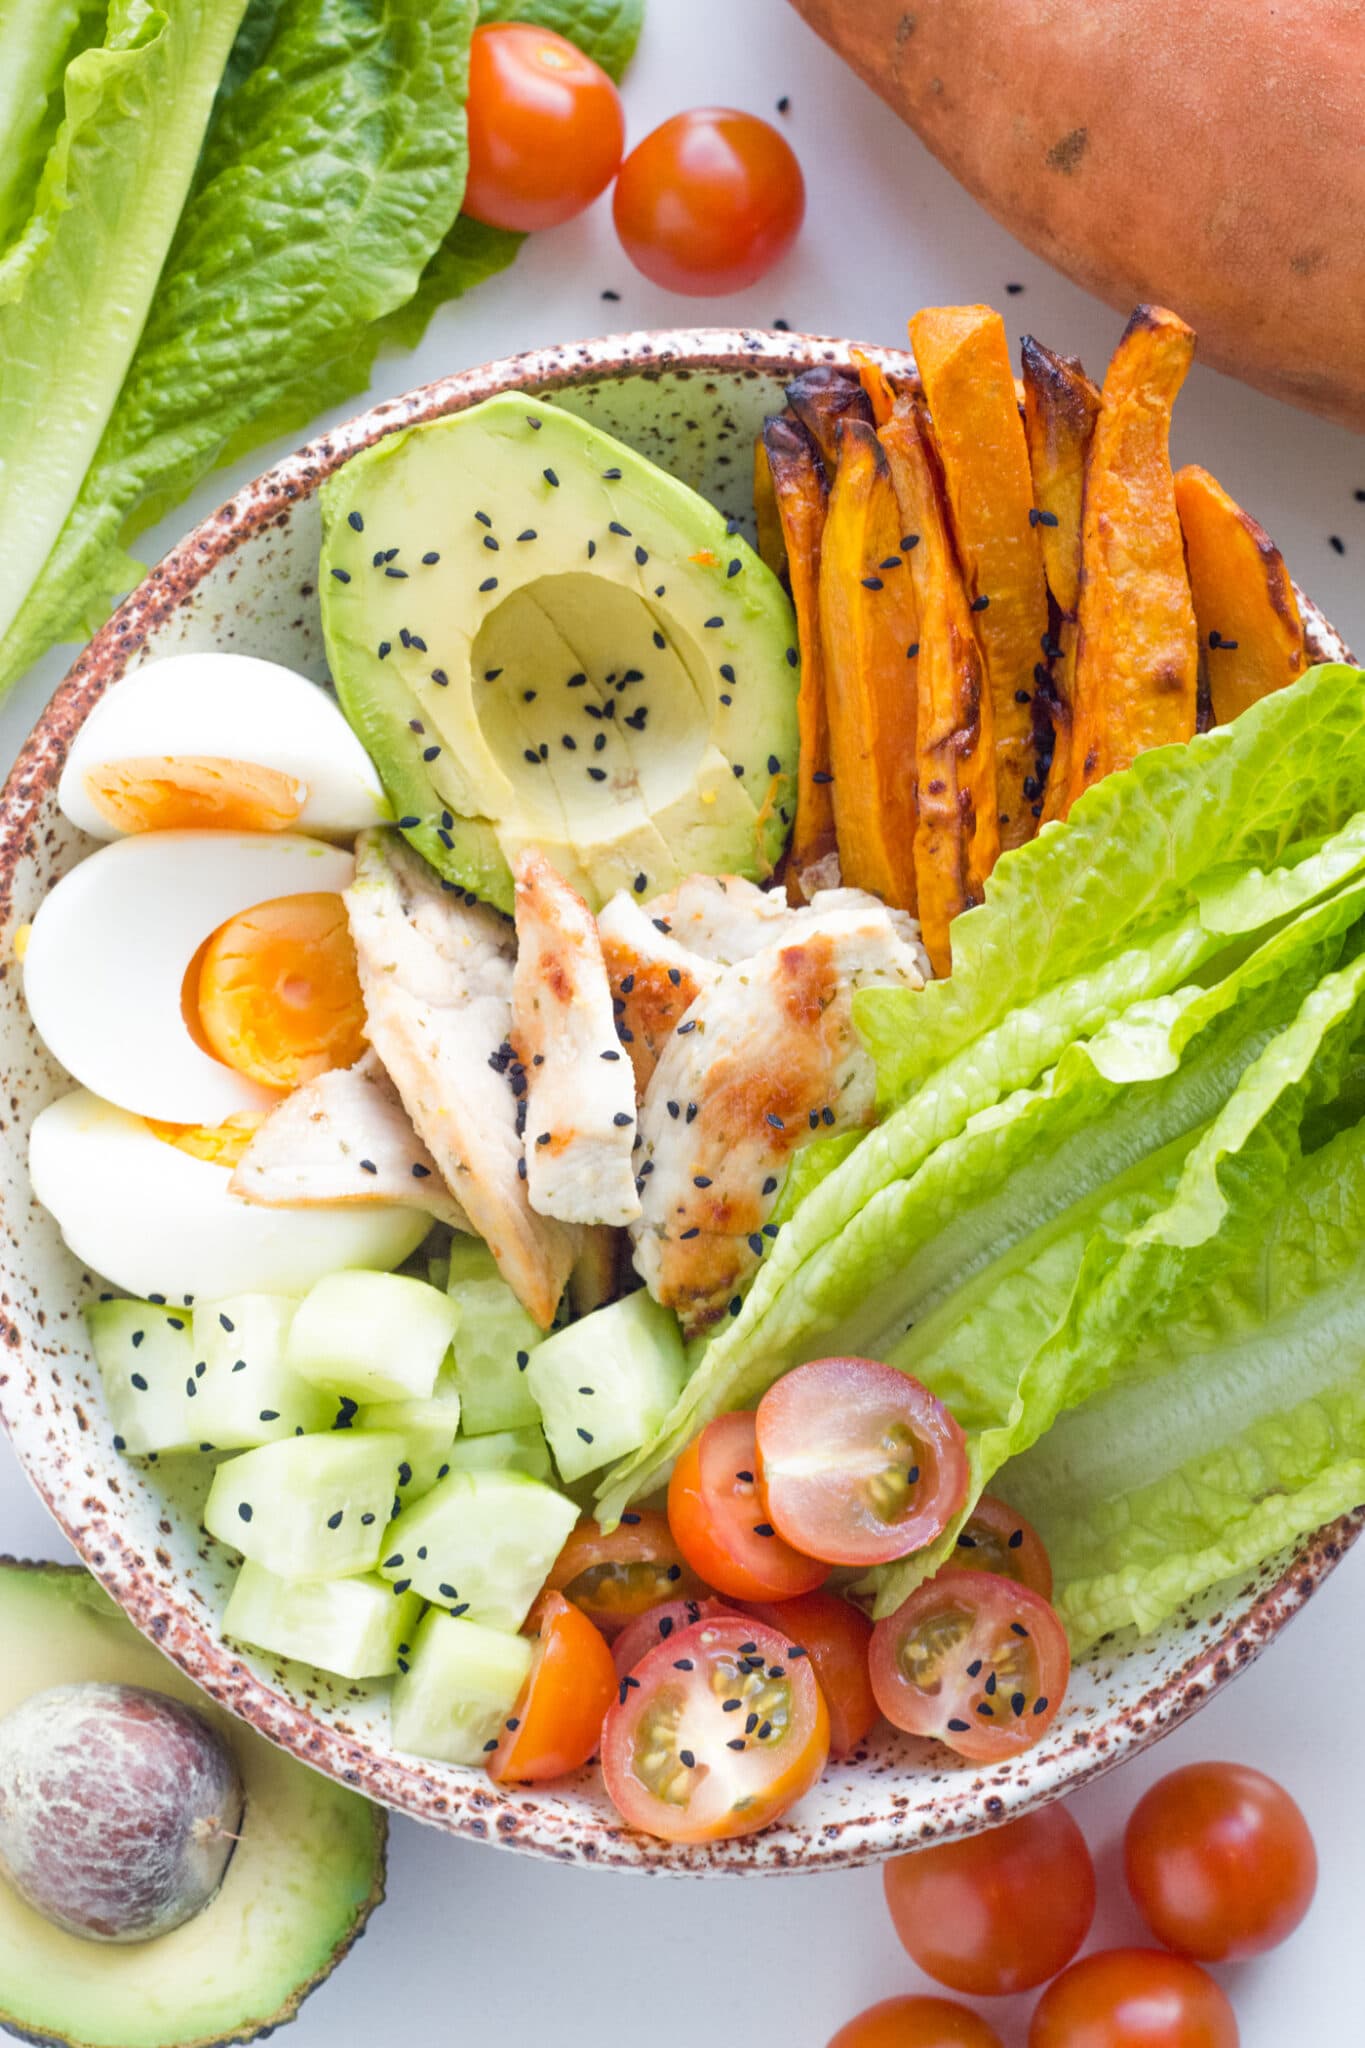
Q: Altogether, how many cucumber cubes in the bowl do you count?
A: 11